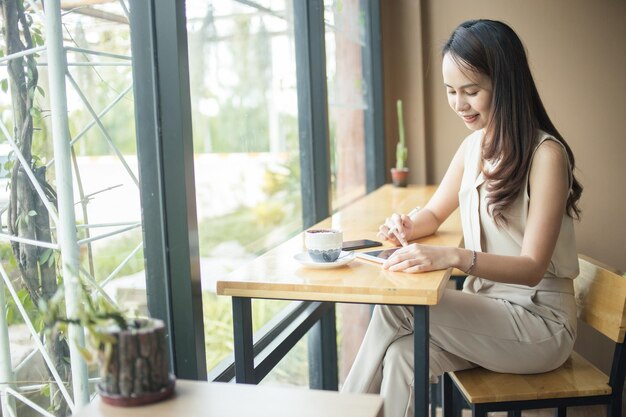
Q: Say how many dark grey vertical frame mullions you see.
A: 3